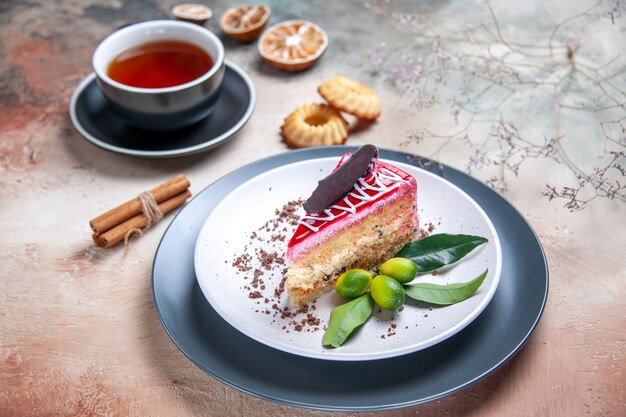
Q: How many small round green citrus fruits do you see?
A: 3